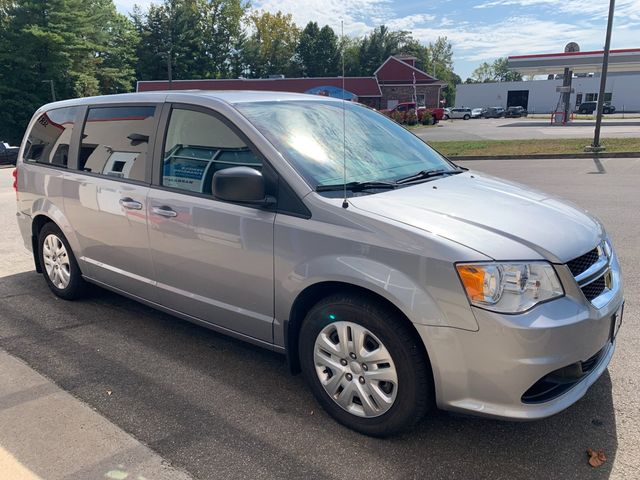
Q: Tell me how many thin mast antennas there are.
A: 1